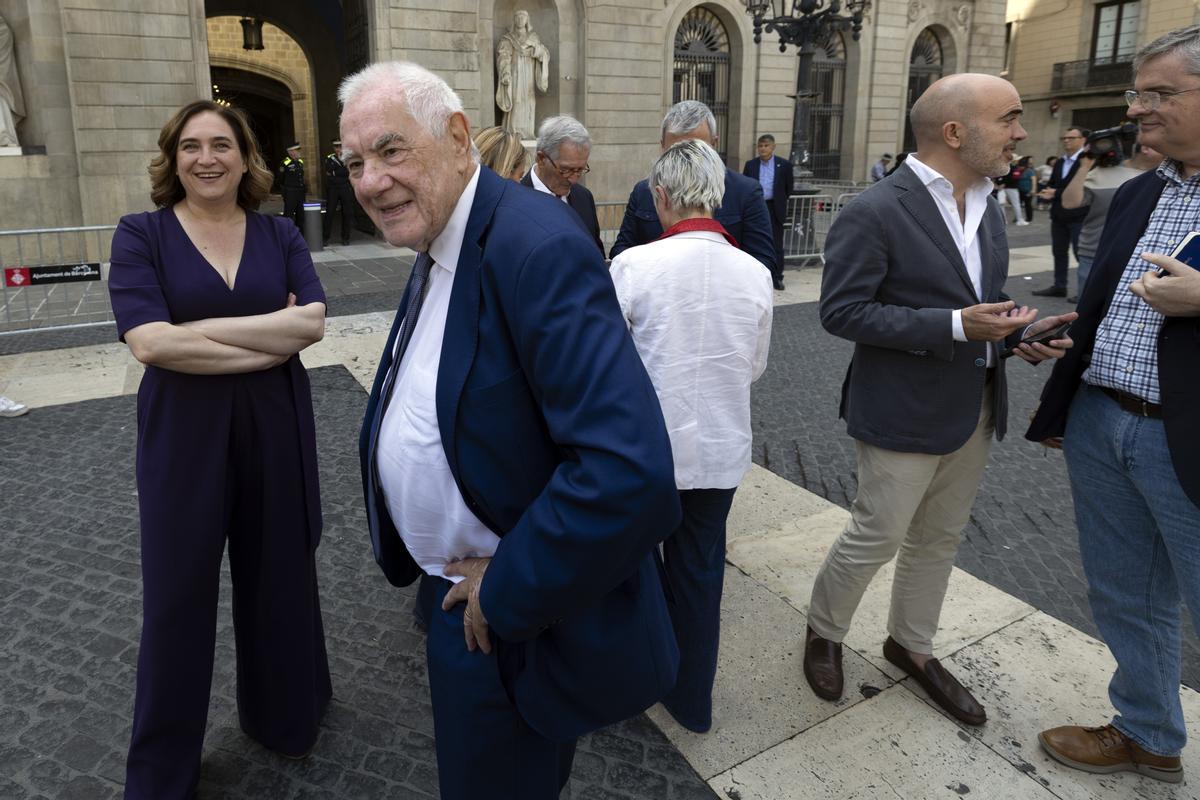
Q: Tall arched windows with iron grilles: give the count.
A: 3